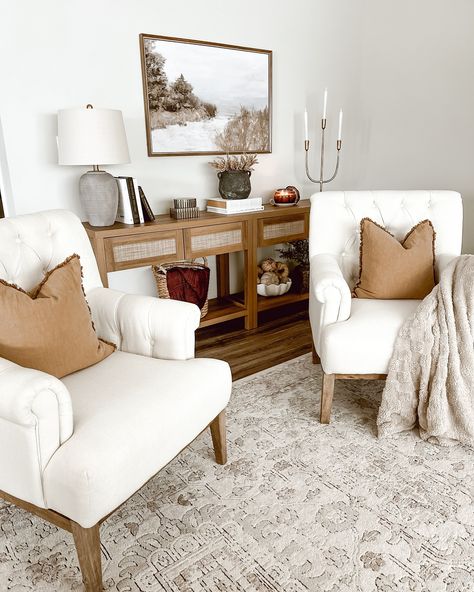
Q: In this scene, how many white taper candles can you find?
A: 3